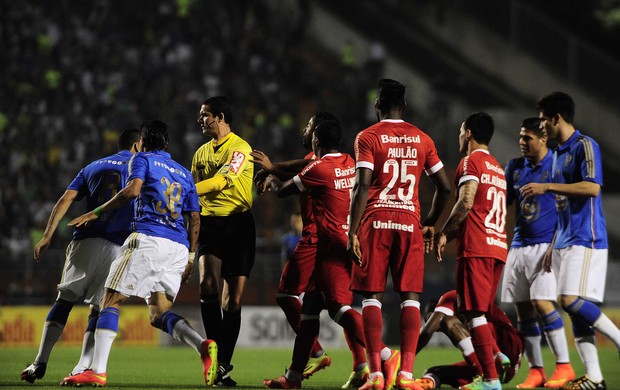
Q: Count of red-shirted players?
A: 5